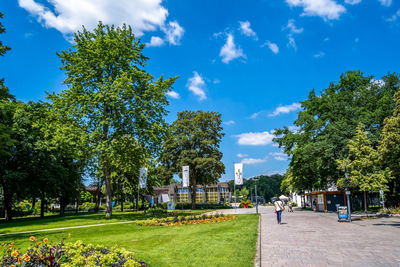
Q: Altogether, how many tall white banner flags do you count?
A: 3